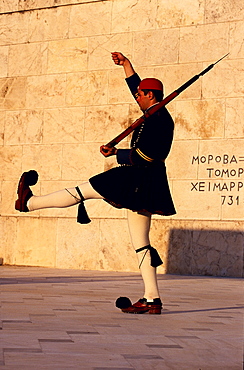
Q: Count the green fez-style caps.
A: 0